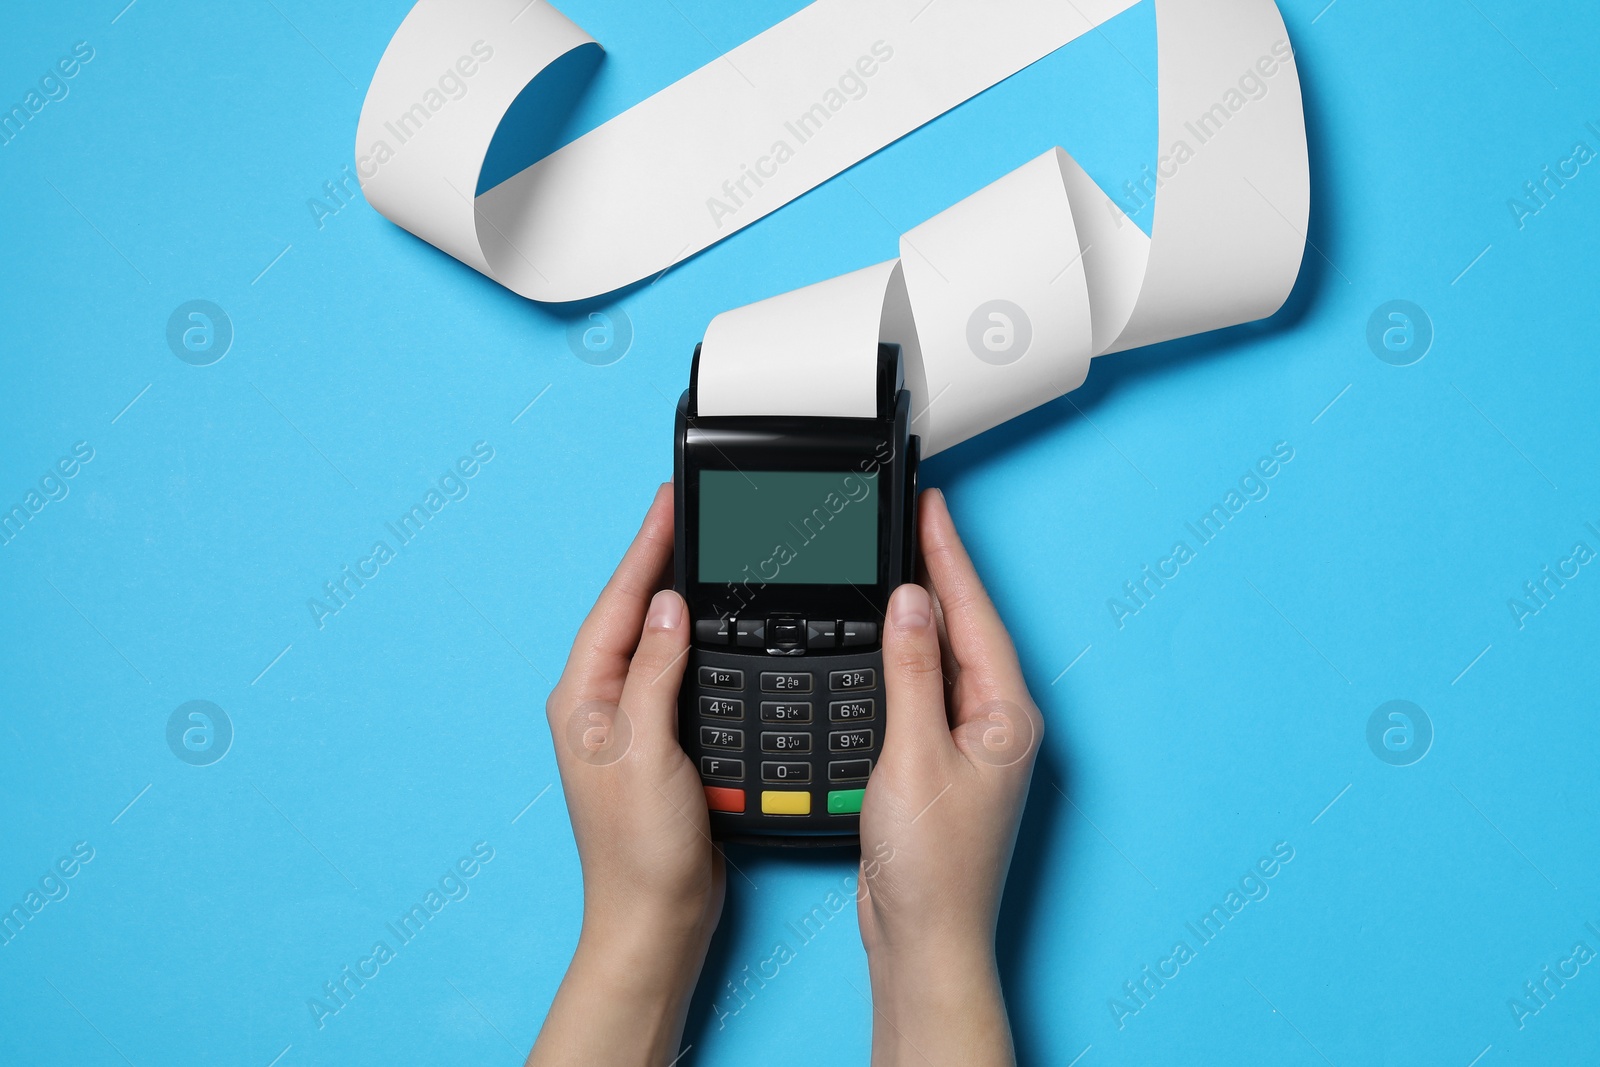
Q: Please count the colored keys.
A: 3